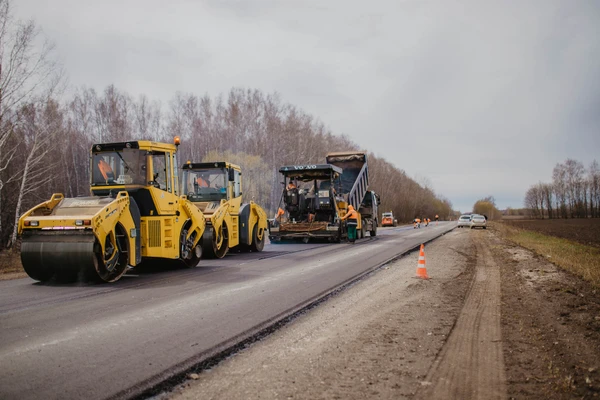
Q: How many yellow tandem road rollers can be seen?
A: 2